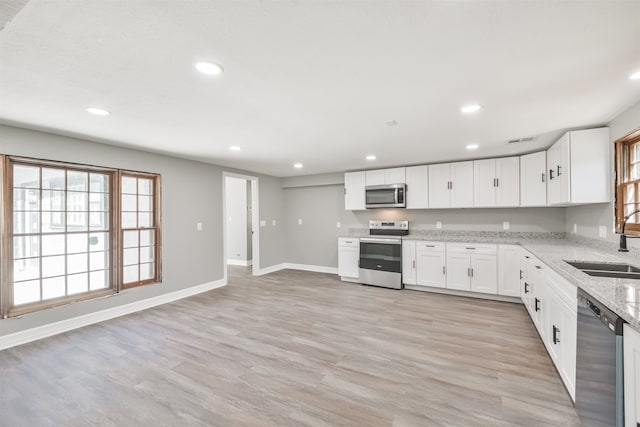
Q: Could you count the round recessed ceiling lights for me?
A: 8